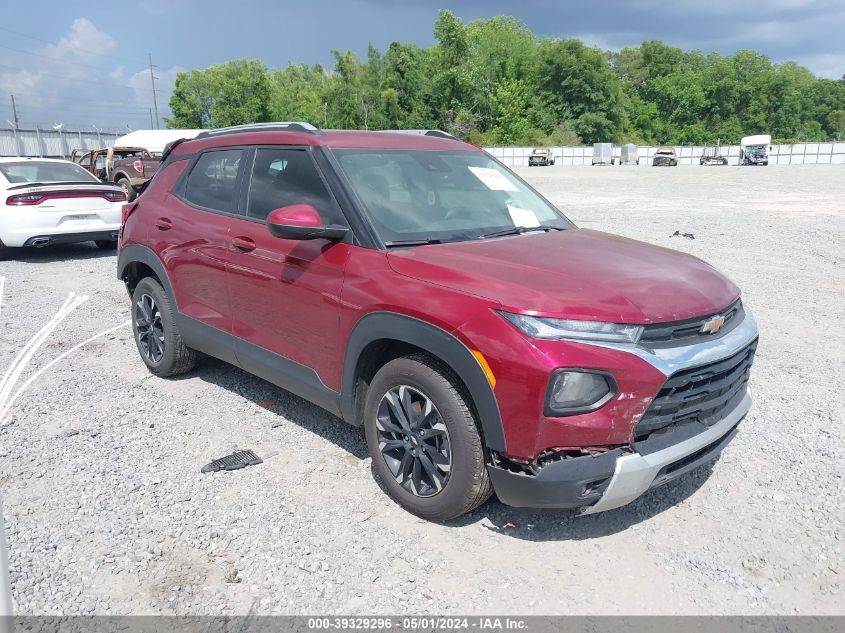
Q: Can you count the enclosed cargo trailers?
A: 2